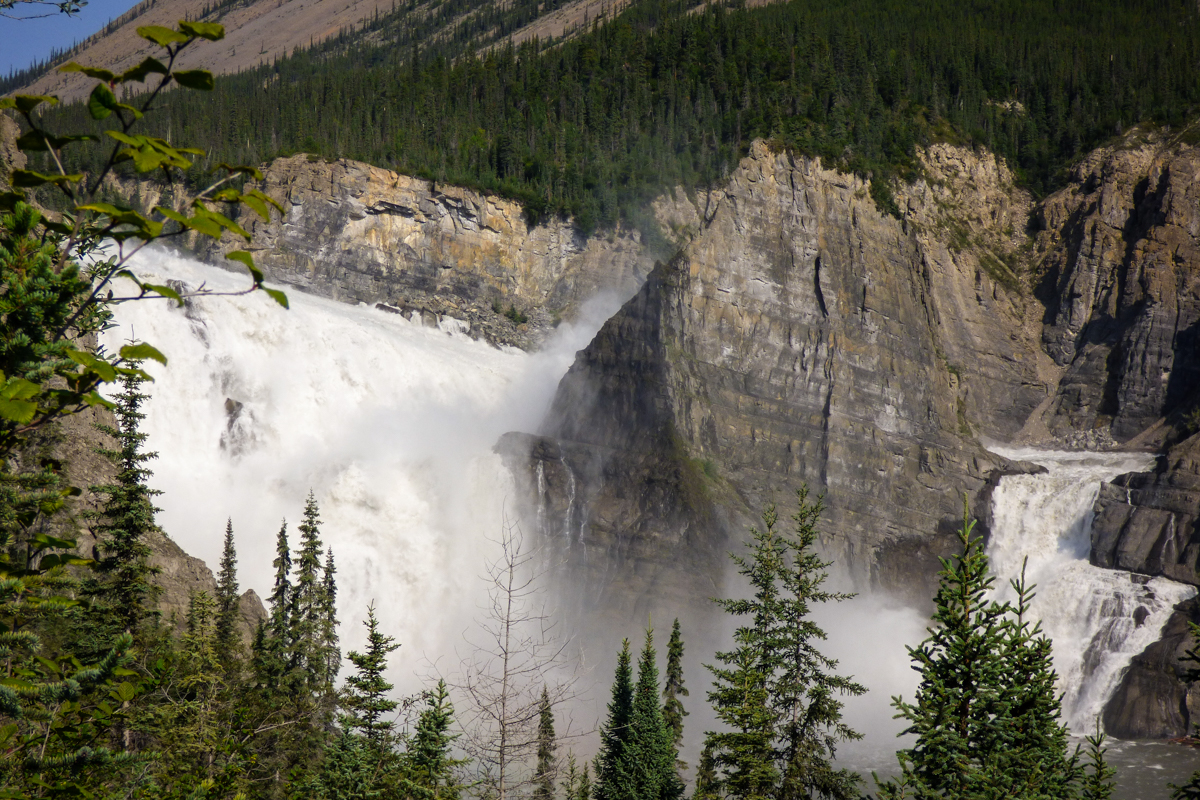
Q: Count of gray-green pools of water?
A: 1